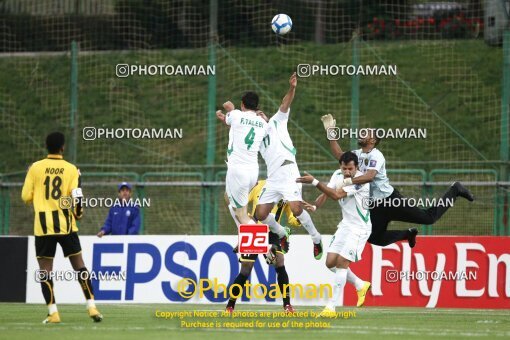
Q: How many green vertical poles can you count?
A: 4